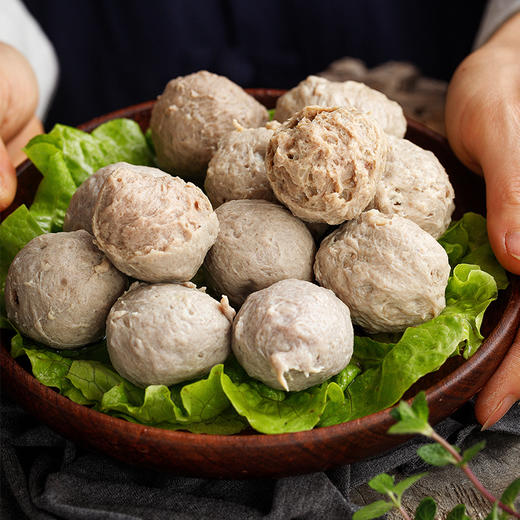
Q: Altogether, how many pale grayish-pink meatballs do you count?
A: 12